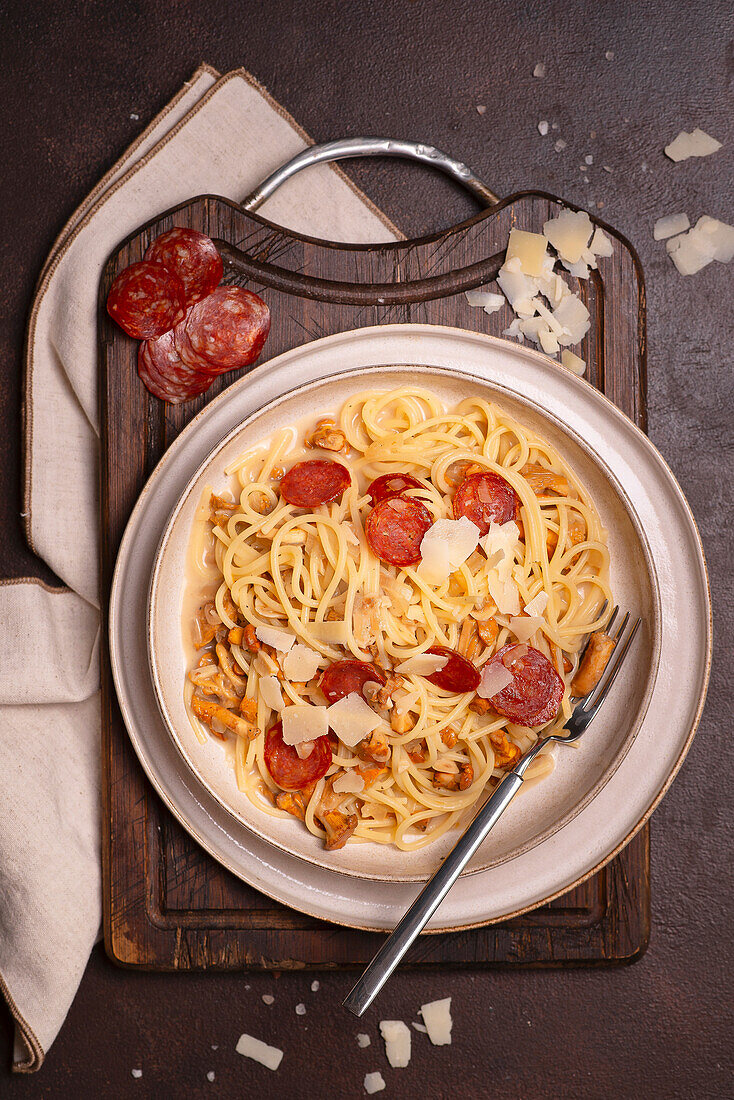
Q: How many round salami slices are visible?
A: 15